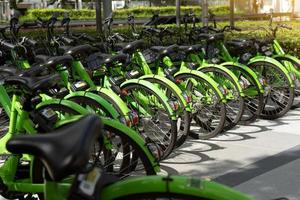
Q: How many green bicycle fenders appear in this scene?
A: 12